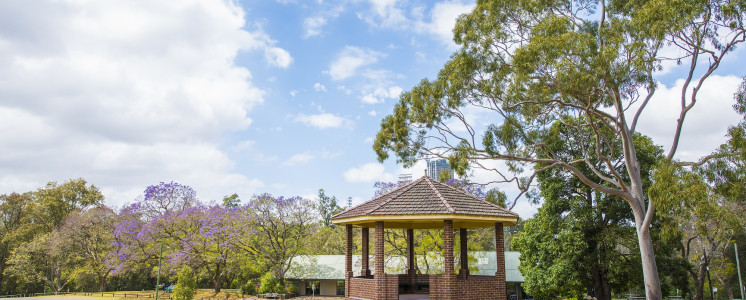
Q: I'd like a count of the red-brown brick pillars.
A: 7